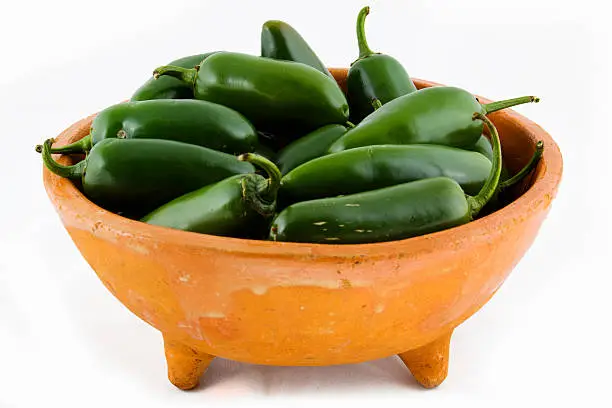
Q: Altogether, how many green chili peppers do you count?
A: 12